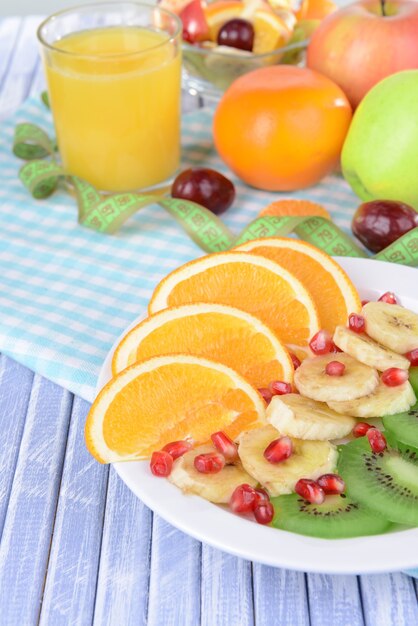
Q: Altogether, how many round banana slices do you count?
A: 7